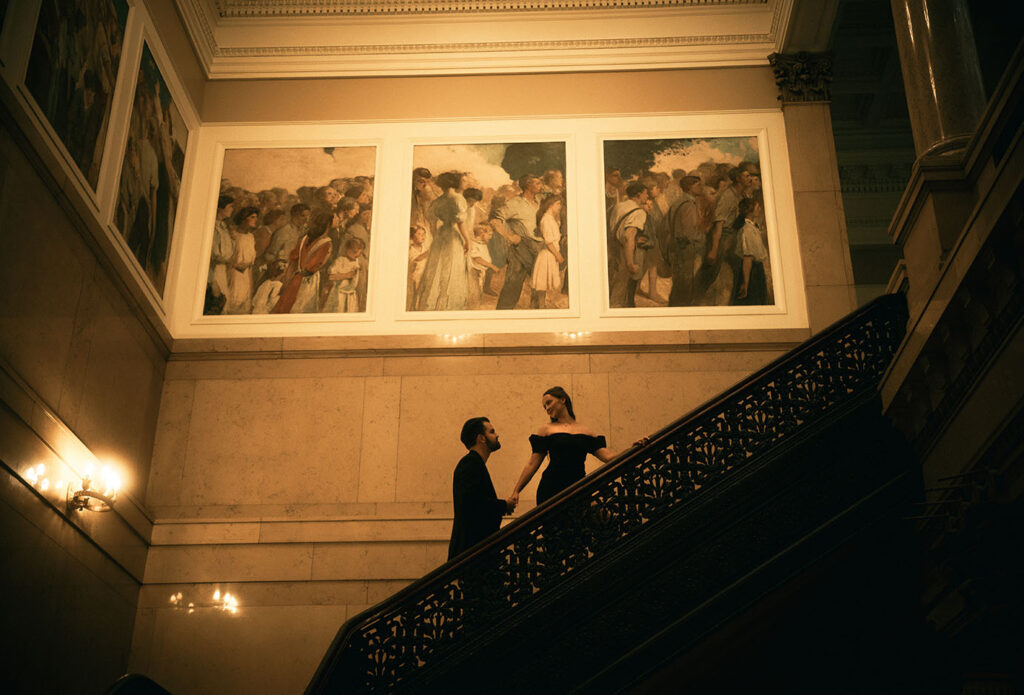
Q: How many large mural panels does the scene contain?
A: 5